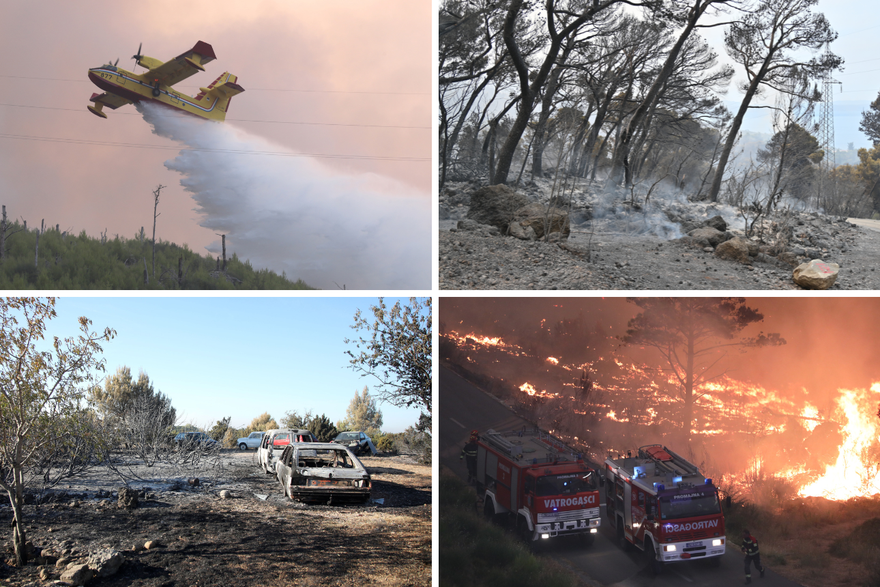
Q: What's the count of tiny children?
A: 0